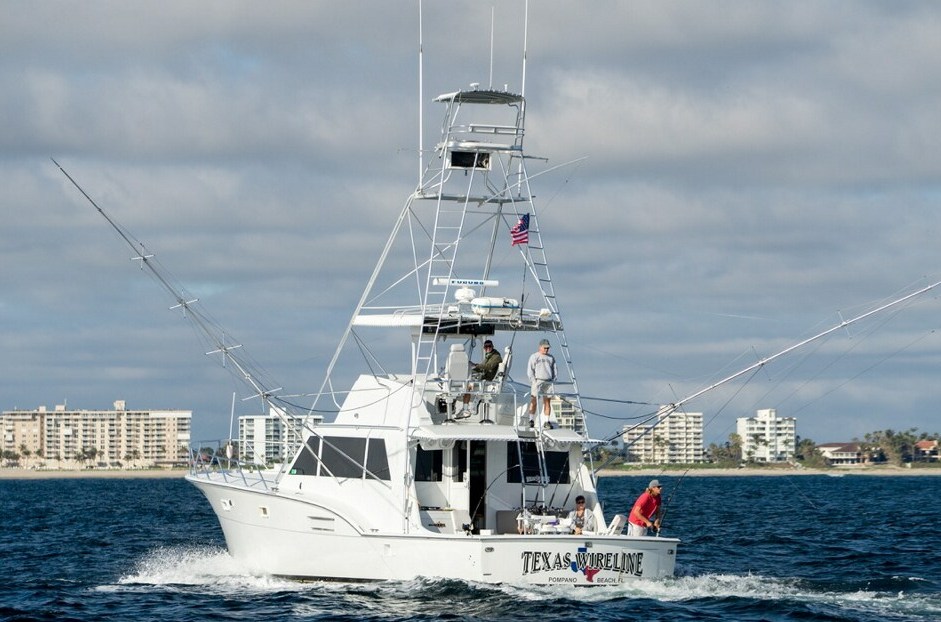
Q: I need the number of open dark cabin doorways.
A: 1